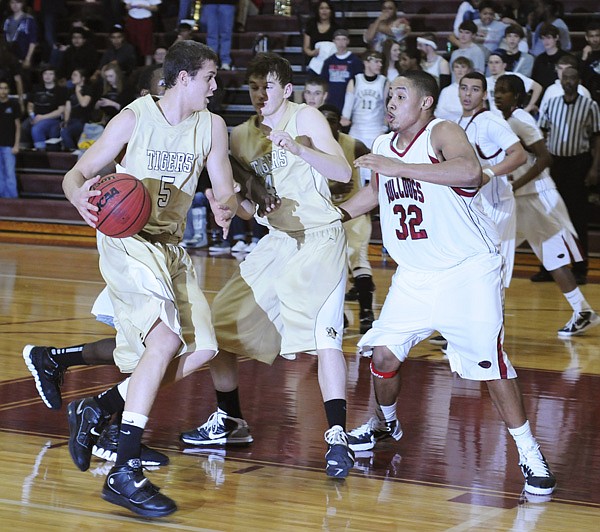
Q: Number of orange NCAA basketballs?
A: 1